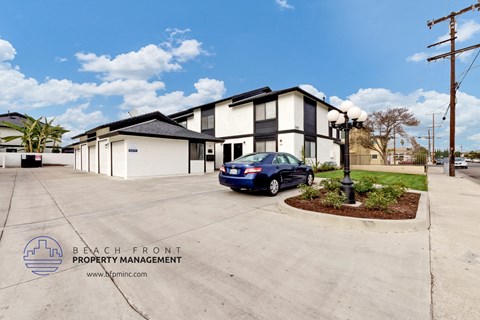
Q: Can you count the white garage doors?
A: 5